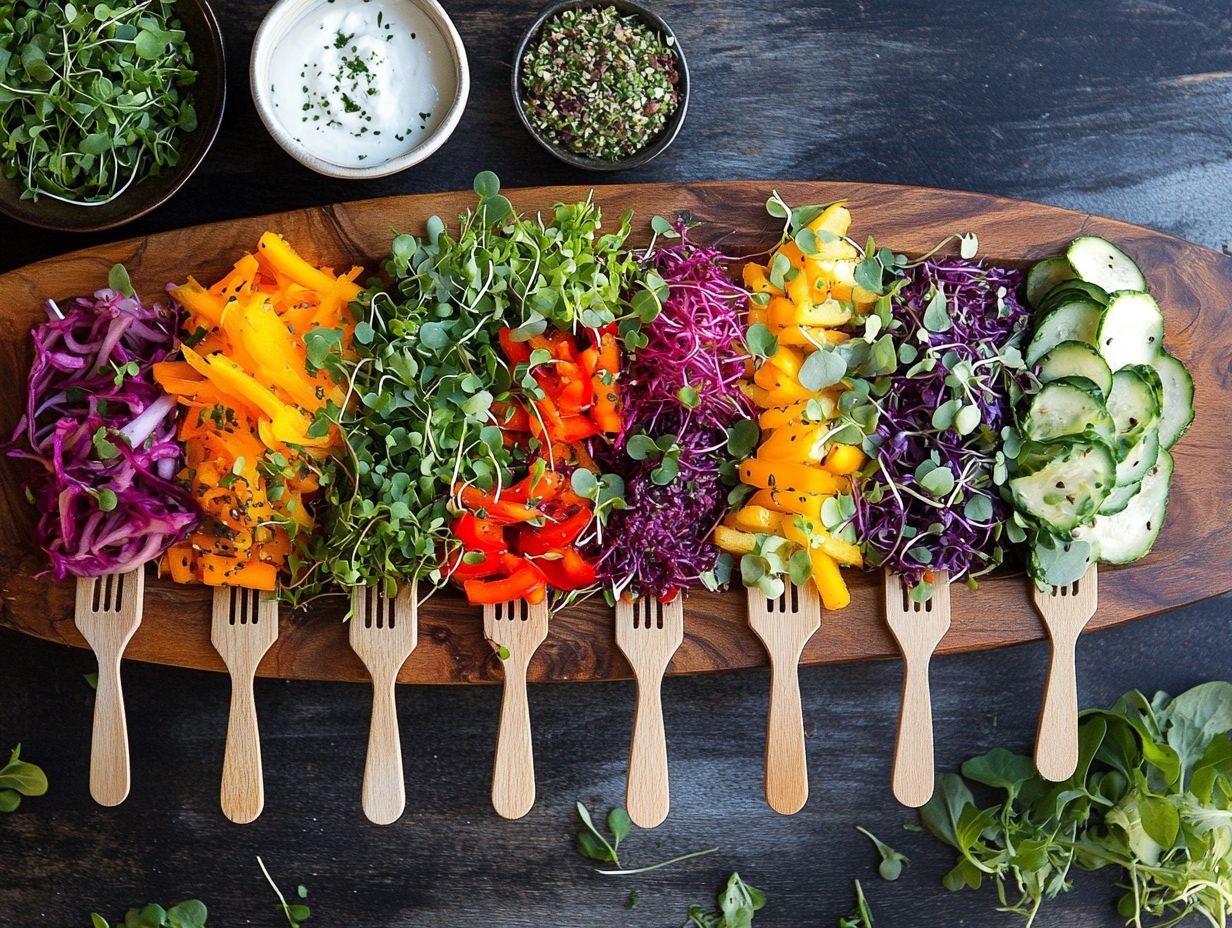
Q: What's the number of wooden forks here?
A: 8